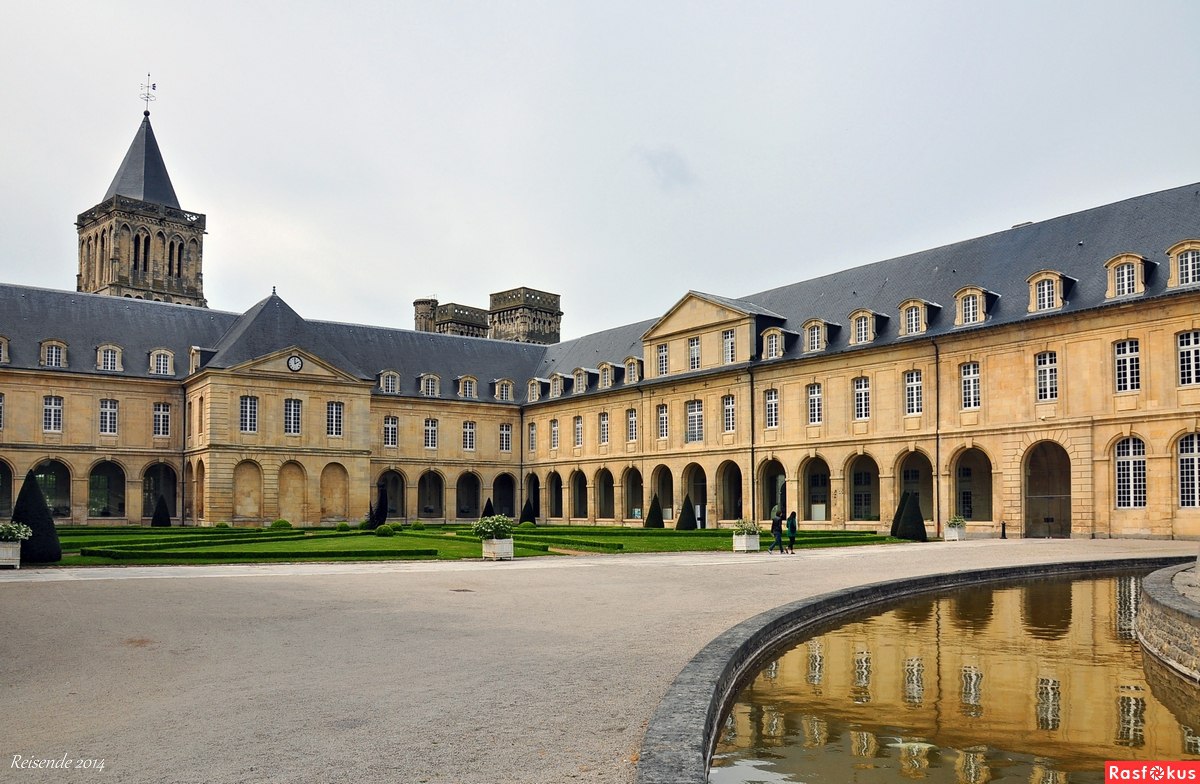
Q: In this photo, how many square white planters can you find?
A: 4